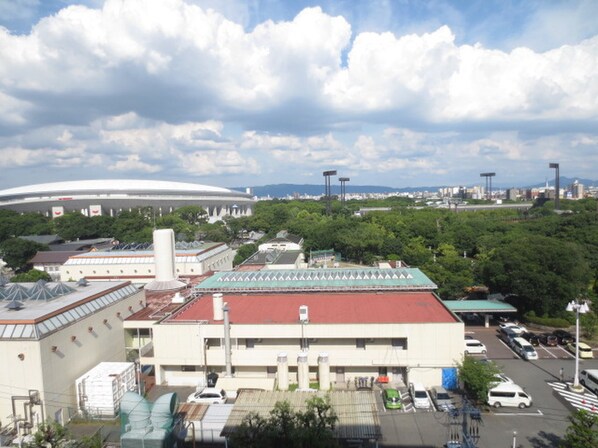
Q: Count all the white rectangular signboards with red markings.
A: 2